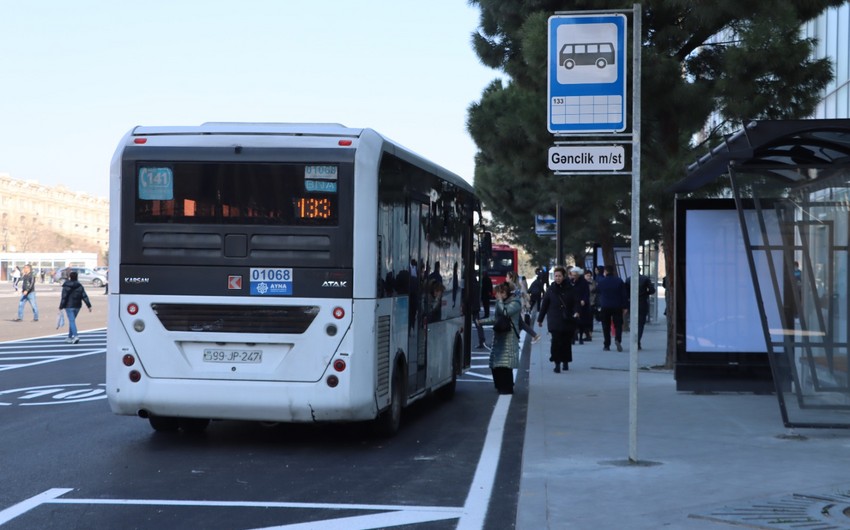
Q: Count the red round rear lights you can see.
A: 6